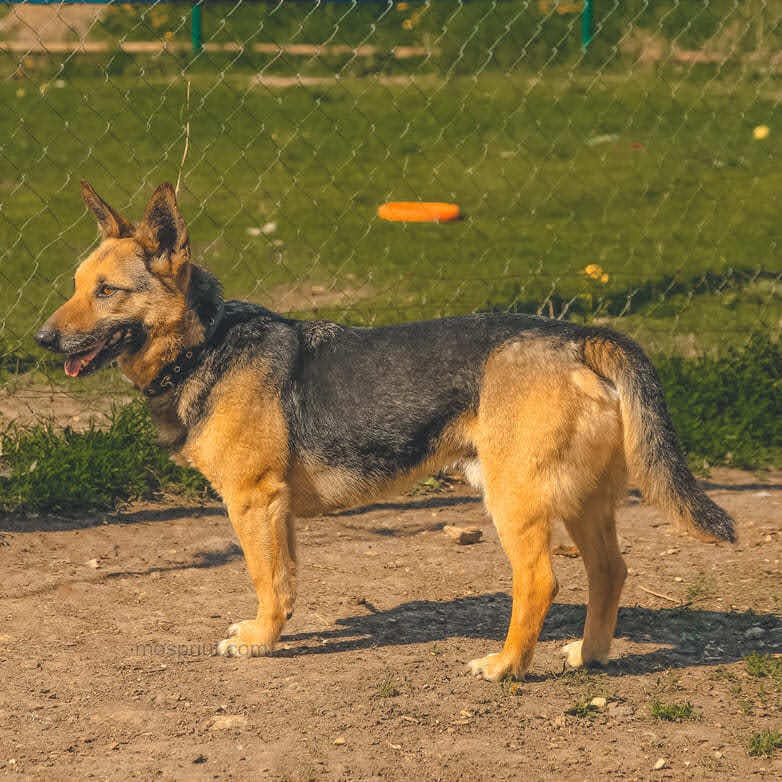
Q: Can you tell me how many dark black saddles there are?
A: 1